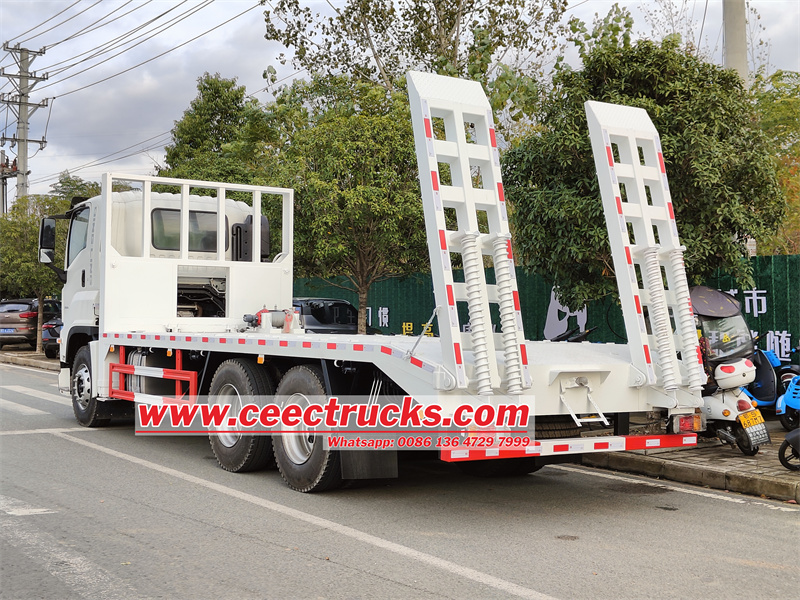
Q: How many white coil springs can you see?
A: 4